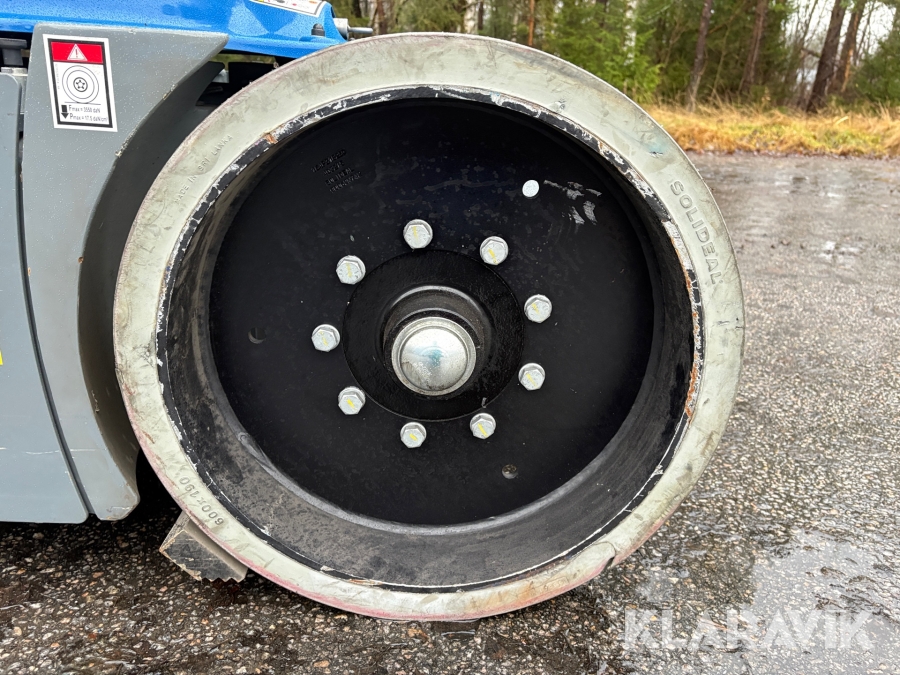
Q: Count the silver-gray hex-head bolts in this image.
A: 9